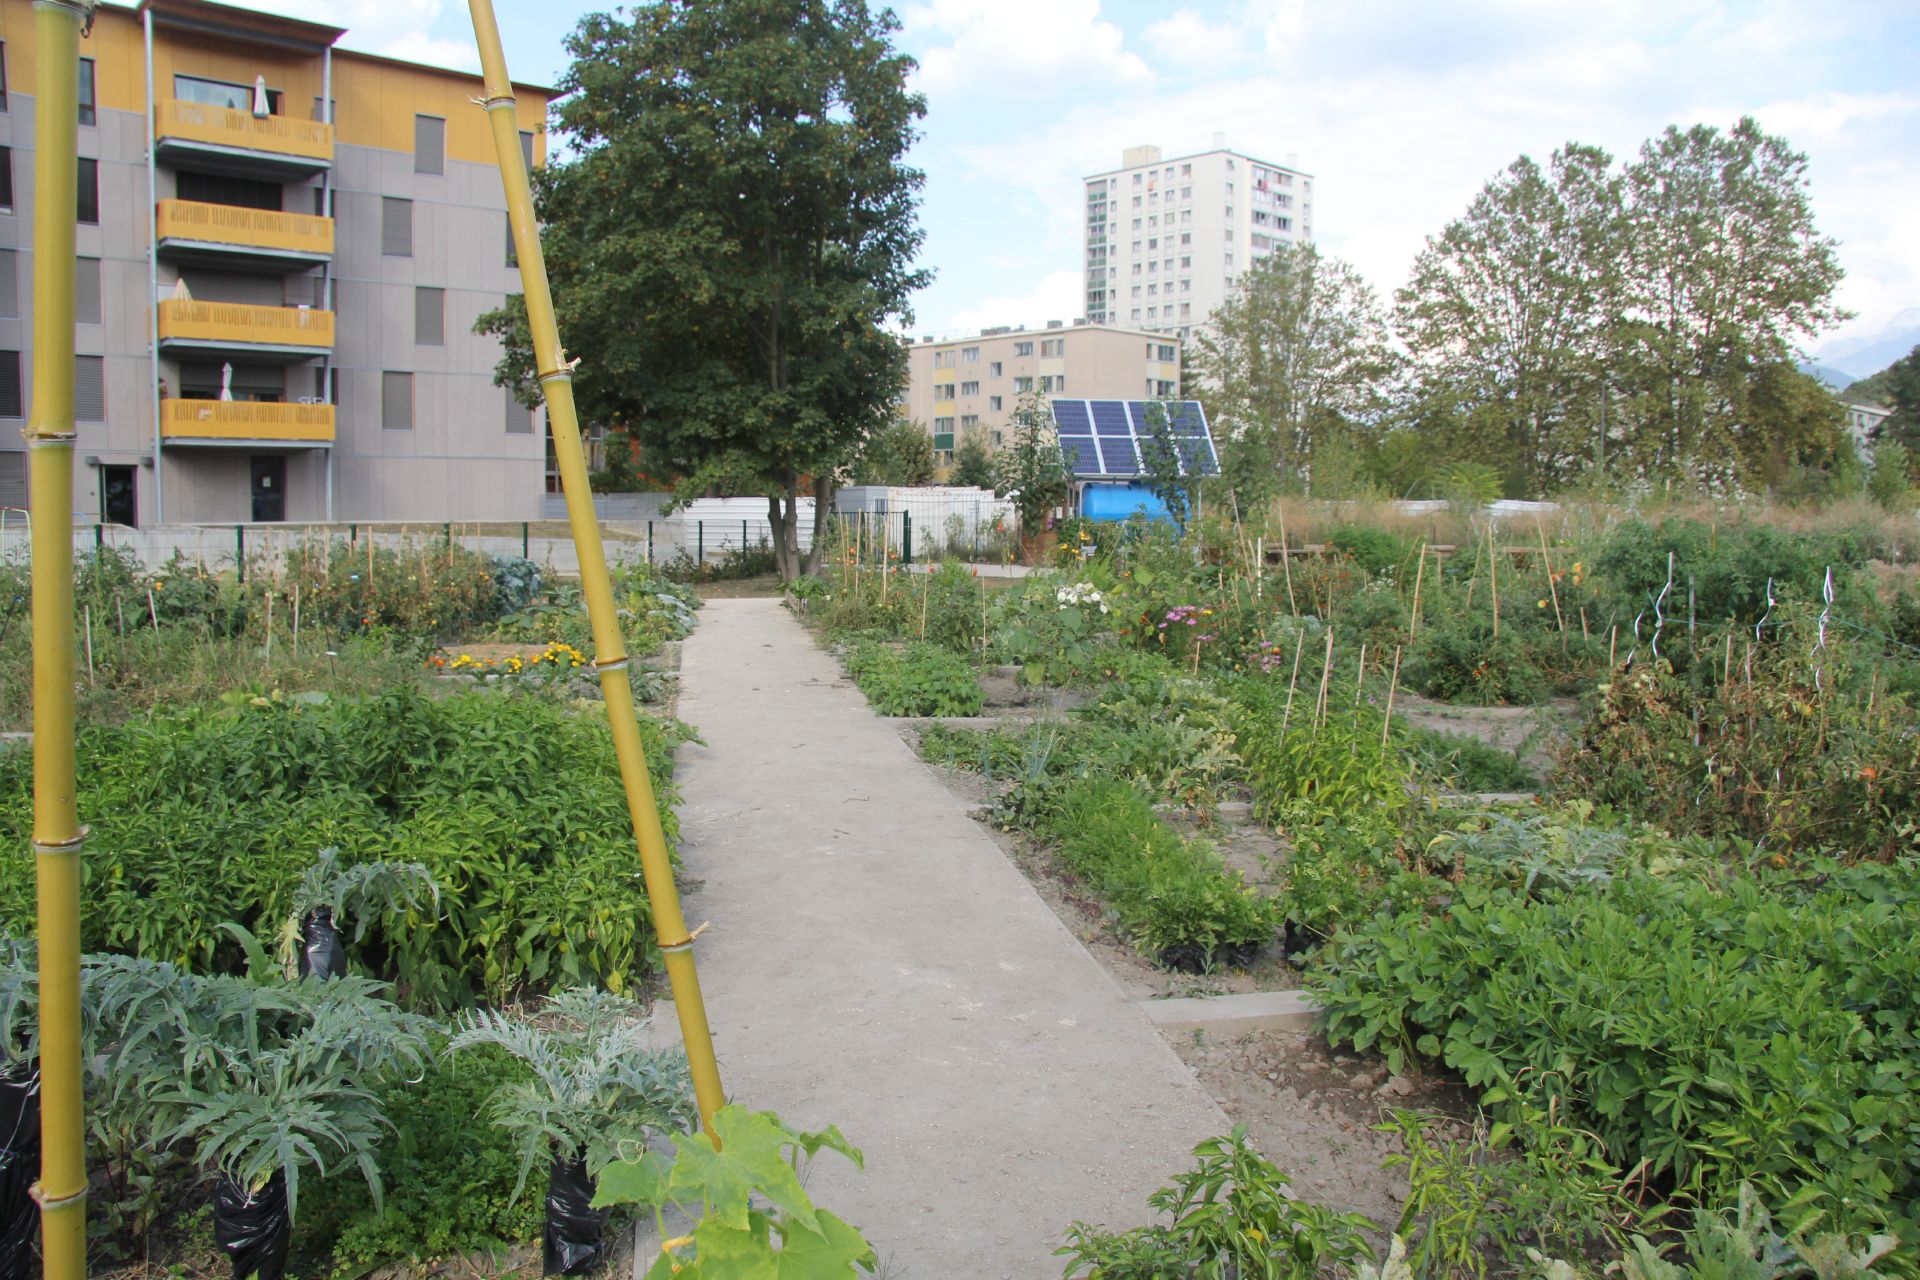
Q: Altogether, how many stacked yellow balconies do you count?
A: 4